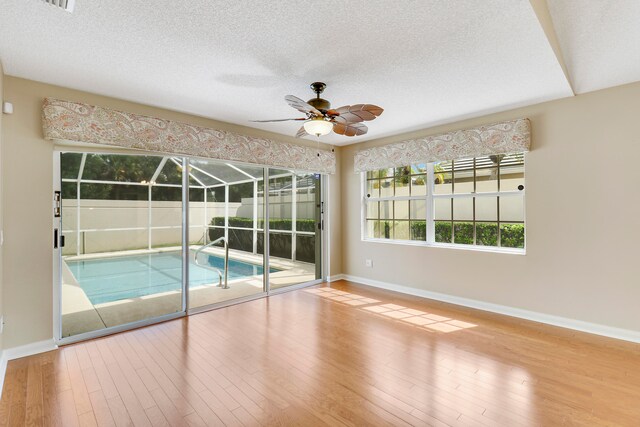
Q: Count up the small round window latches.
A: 2